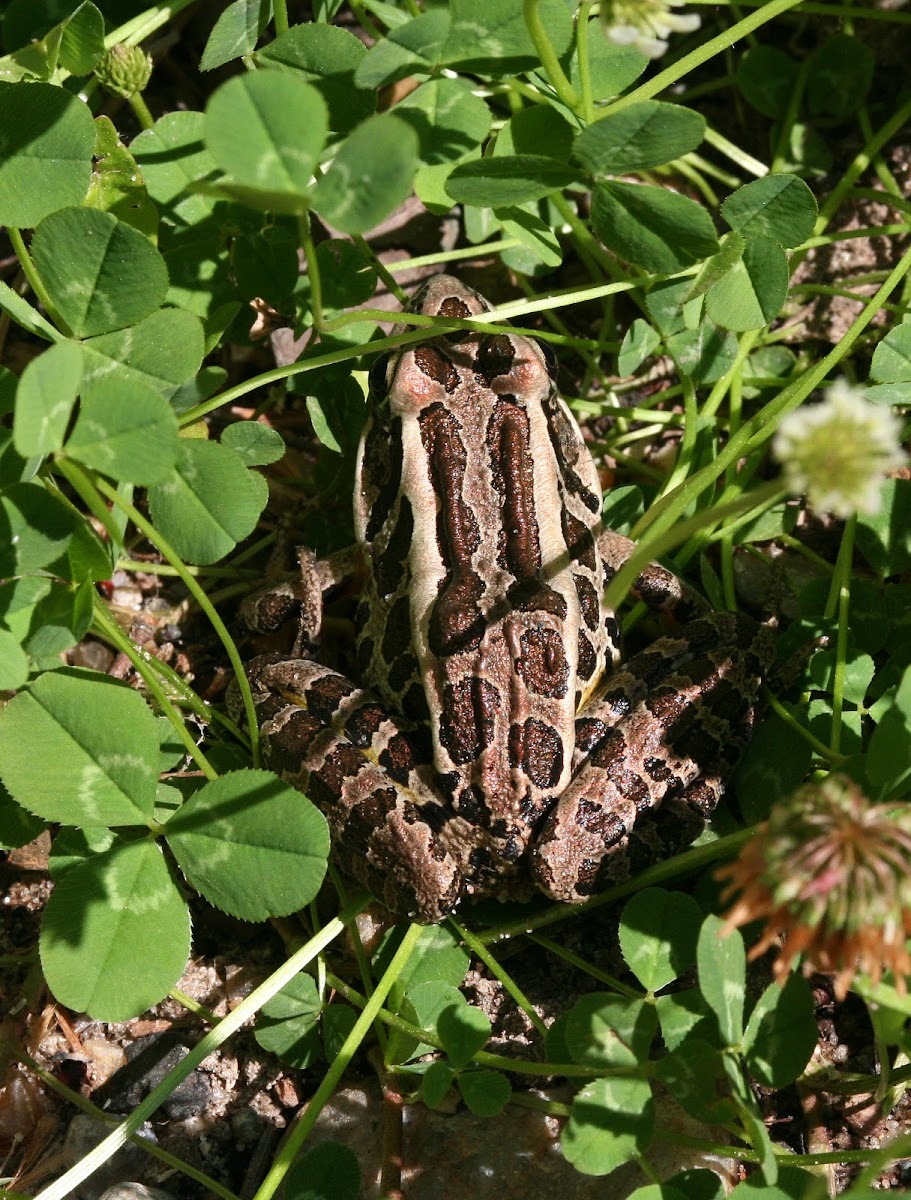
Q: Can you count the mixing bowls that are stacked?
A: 0